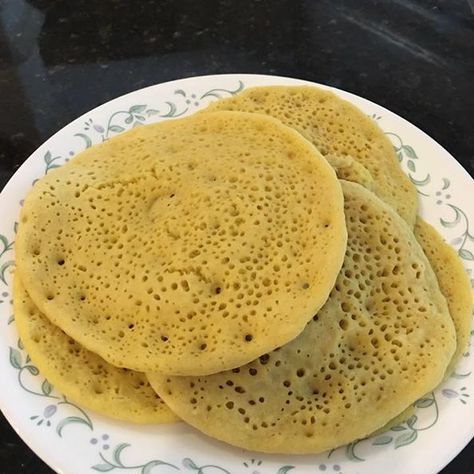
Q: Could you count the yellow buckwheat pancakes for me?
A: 5